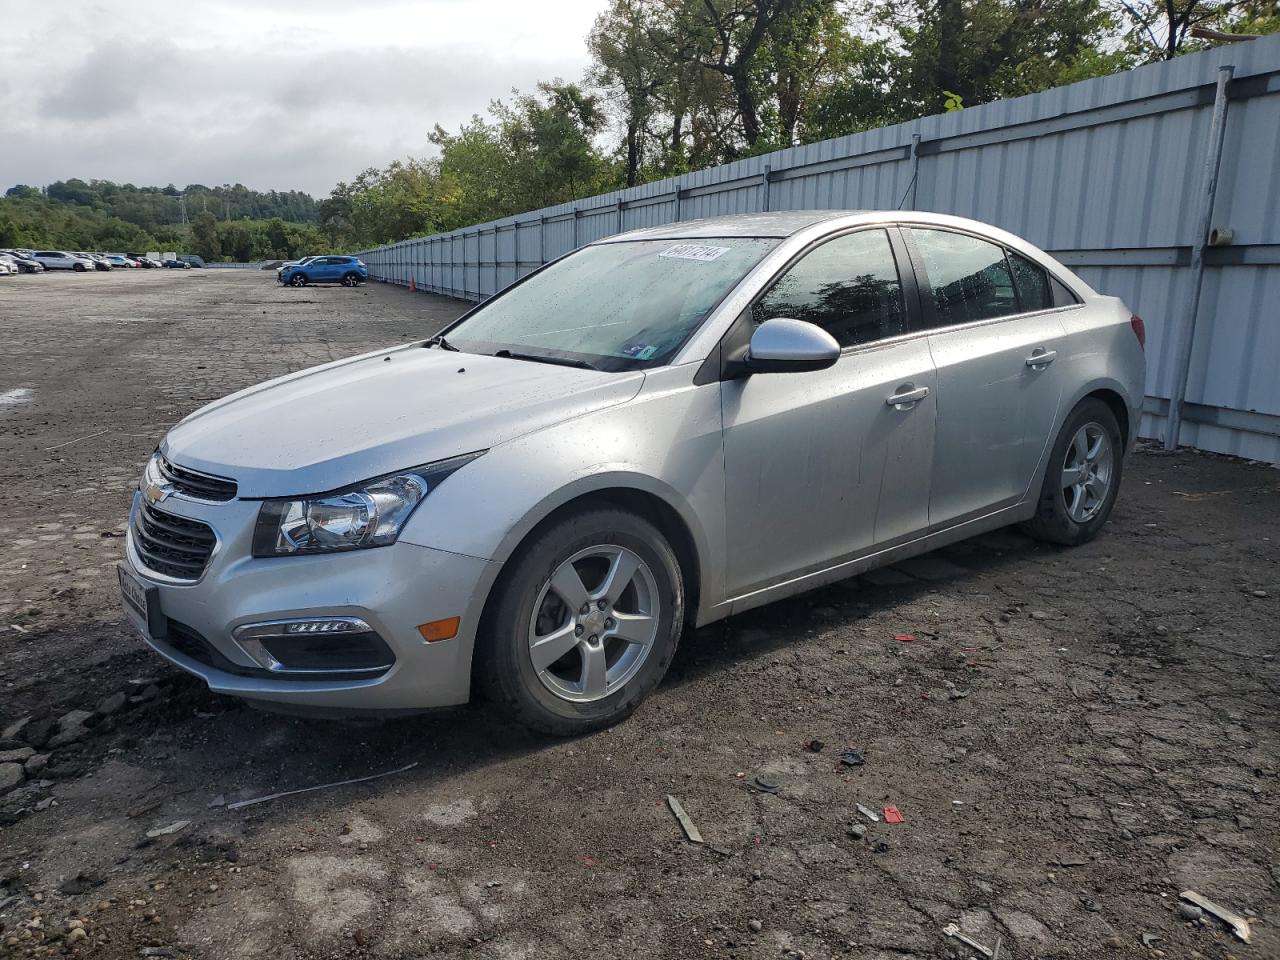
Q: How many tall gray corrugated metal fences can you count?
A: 1